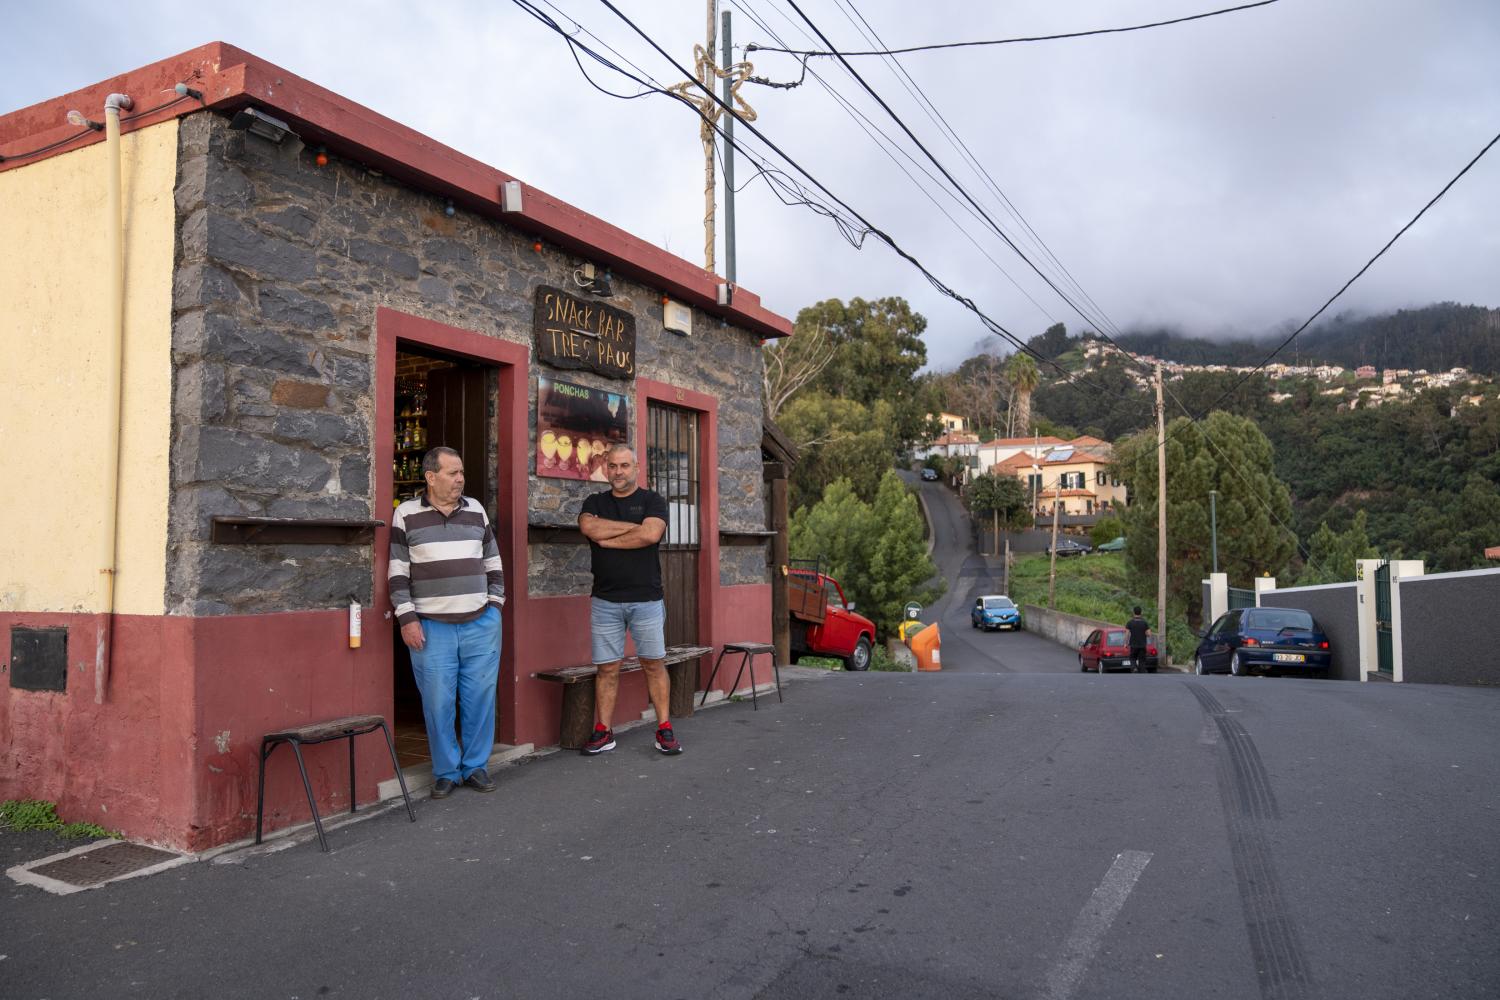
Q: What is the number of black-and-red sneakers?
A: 2